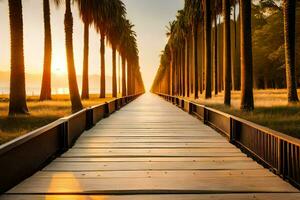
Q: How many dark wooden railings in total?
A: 2